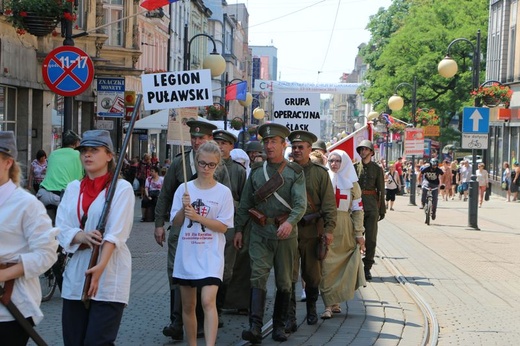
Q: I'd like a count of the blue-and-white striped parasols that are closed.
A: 0